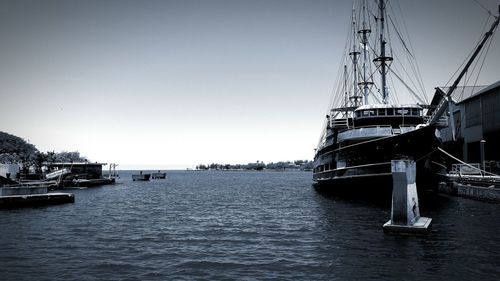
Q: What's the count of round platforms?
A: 5